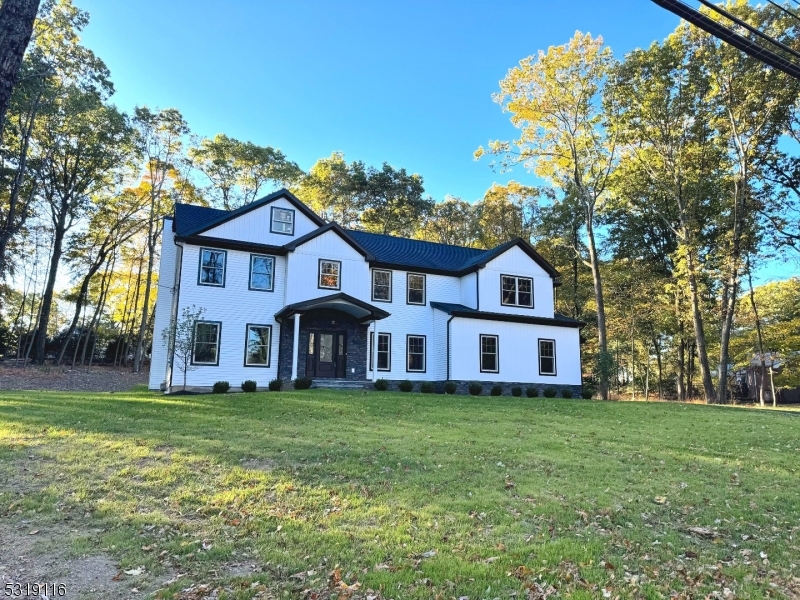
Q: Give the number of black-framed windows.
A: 13